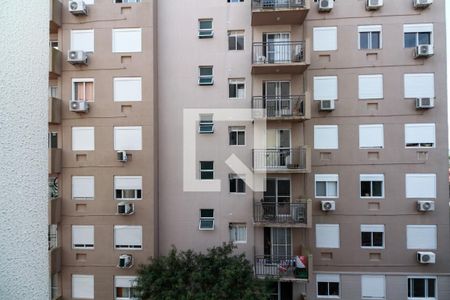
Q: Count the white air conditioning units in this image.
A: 15